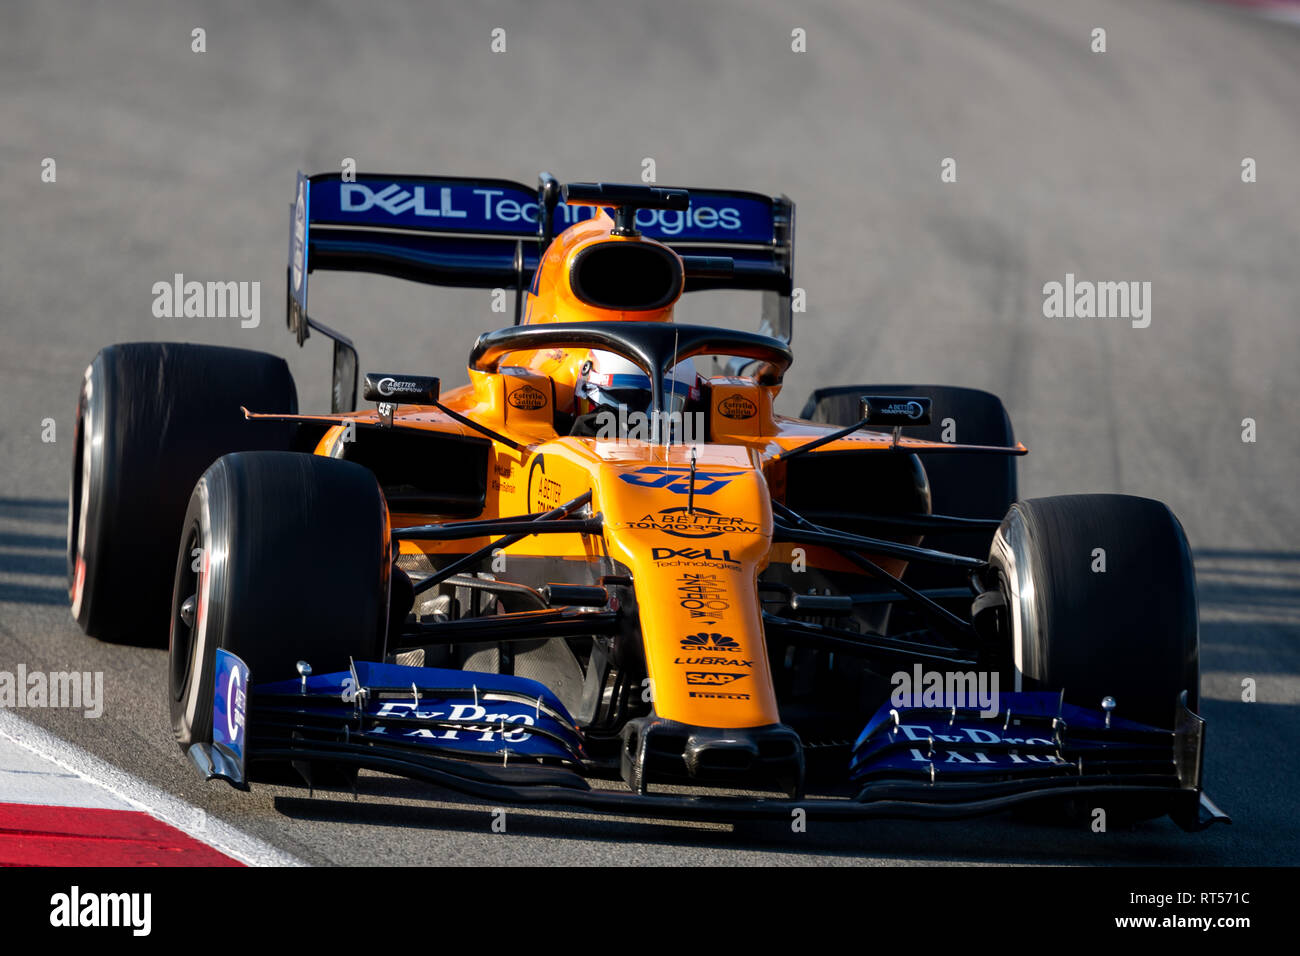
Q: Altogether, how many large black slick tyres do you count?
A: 4